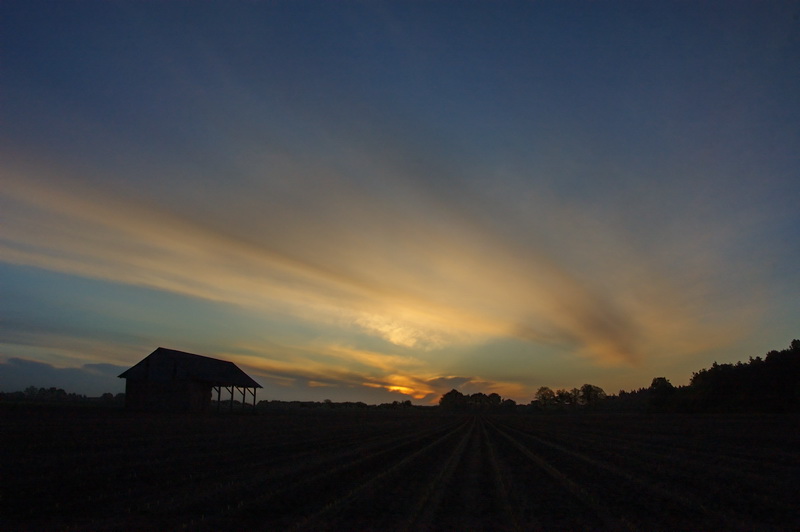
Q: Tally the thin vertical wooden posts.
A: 4